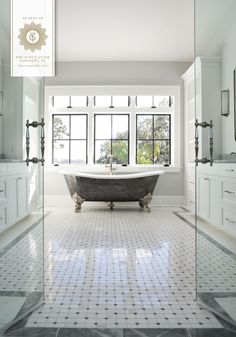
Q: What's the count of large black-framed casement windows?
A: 3